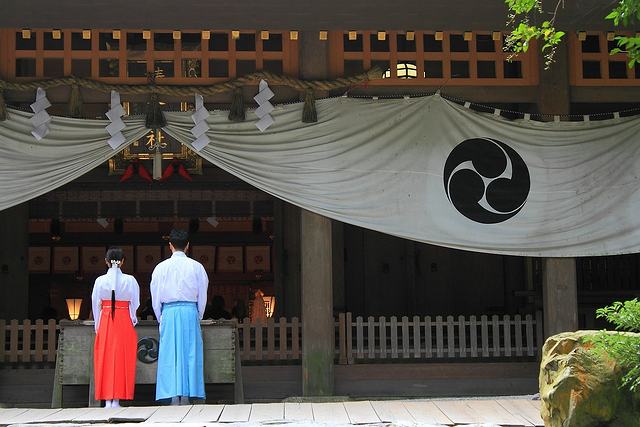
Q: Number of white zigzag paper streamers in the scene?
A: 4